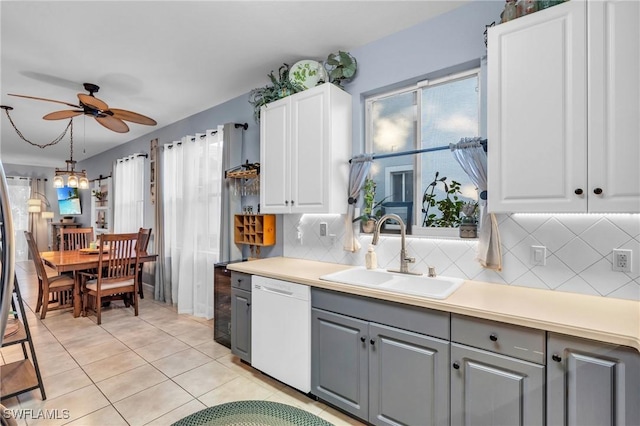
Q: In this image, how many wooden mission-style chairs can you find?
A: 4